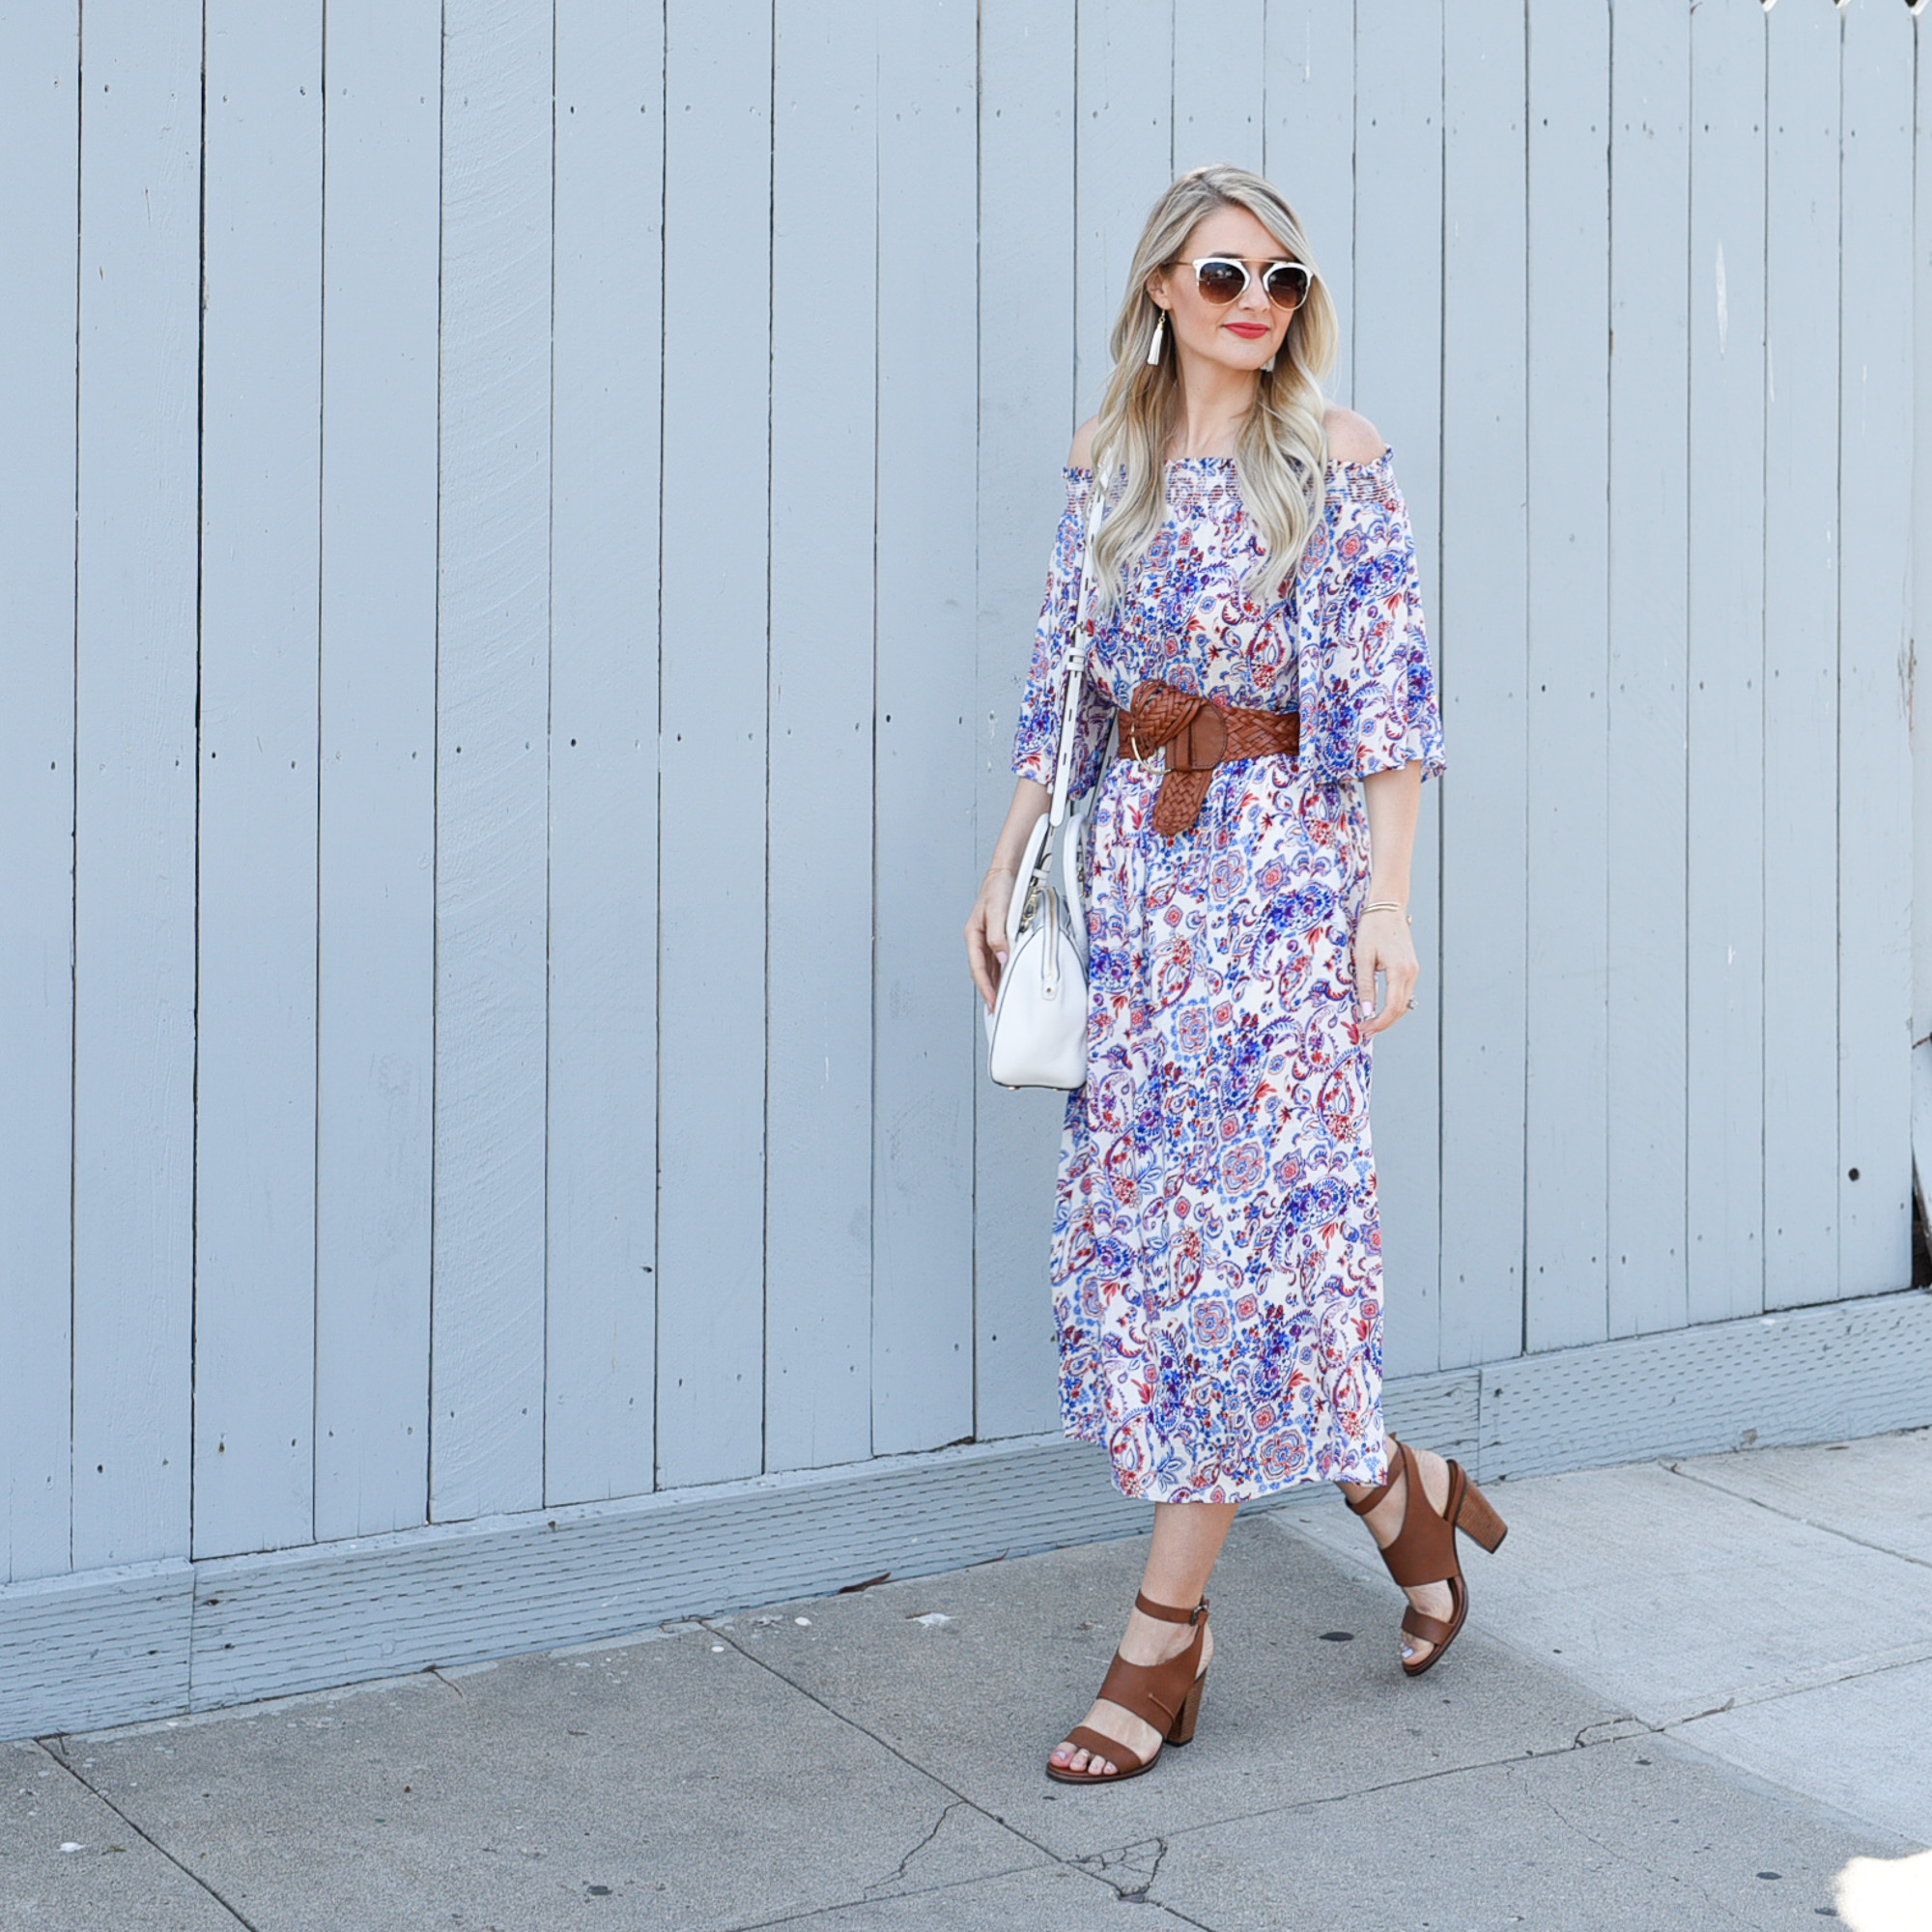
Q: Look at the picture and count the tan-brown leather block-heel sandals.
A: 2